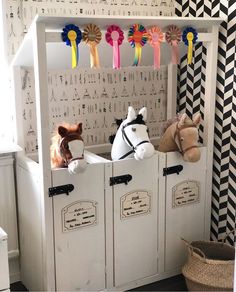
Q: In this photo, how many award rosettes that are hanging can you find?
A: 7